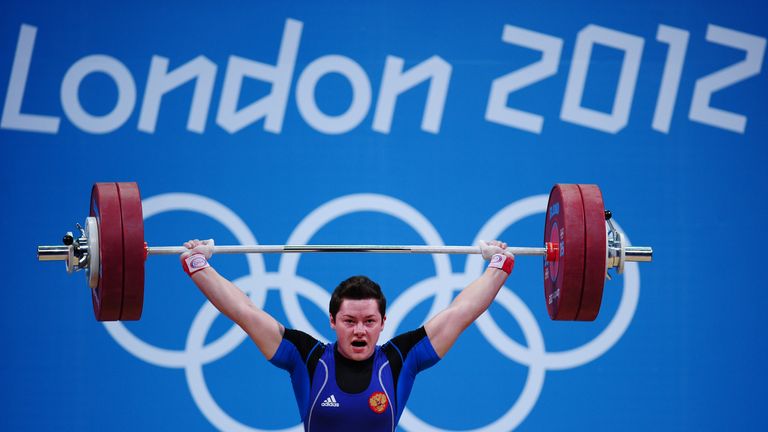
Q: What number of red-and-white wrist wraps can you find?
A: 2